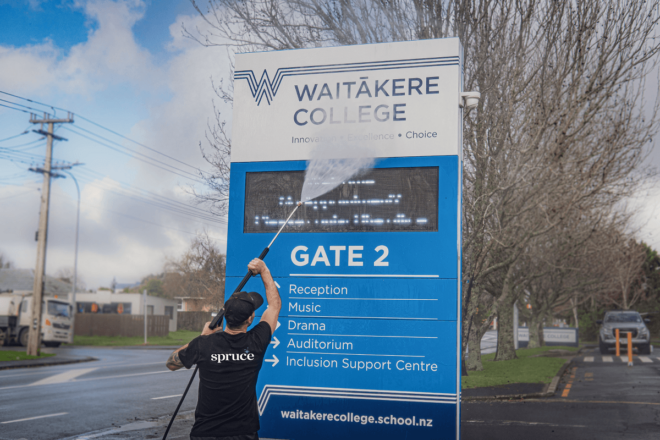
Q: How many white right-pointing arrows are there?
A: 3